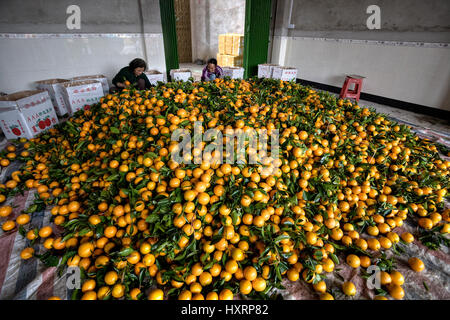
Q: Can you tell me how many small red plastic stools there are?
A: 1